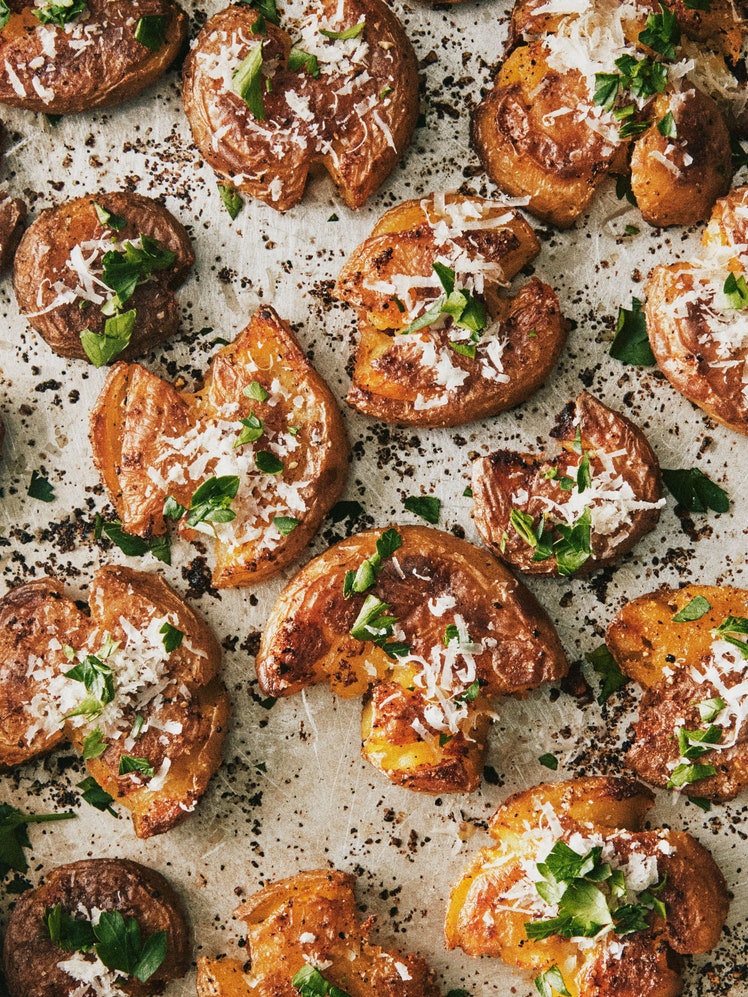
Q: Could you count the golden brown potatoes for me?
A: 14